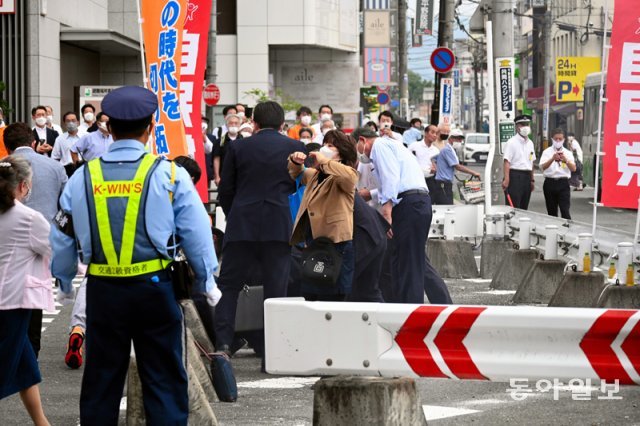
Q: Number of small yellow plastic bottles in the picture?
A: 3